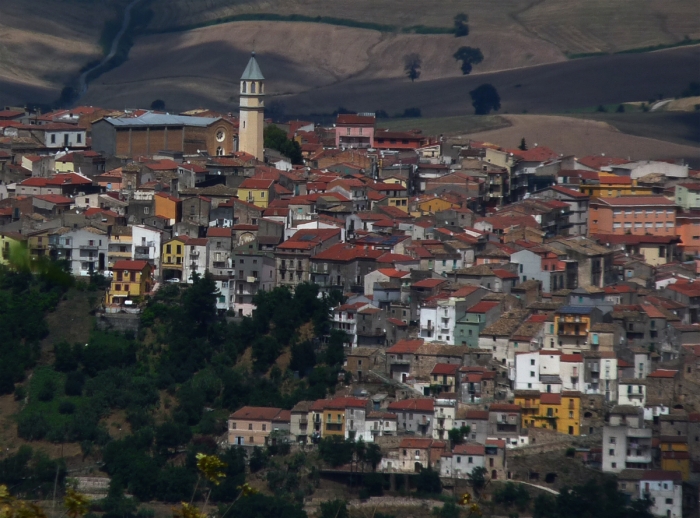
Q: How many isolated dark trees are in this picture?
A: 4